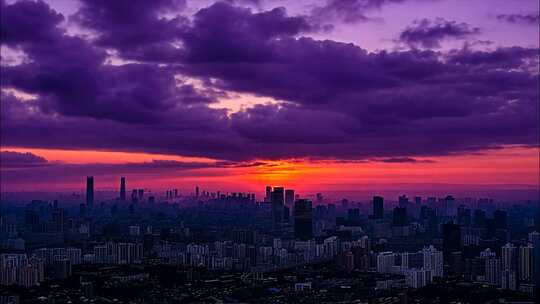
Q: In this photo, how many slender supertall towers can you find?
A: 2